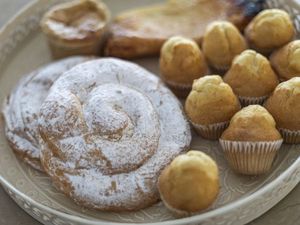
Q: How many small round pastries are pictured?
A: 9